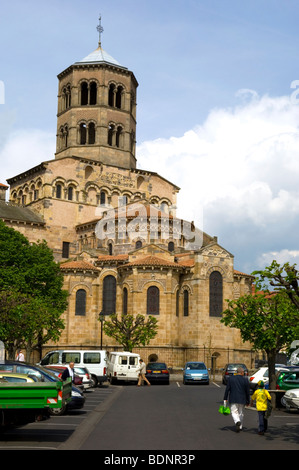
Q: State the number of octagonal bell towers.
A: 1